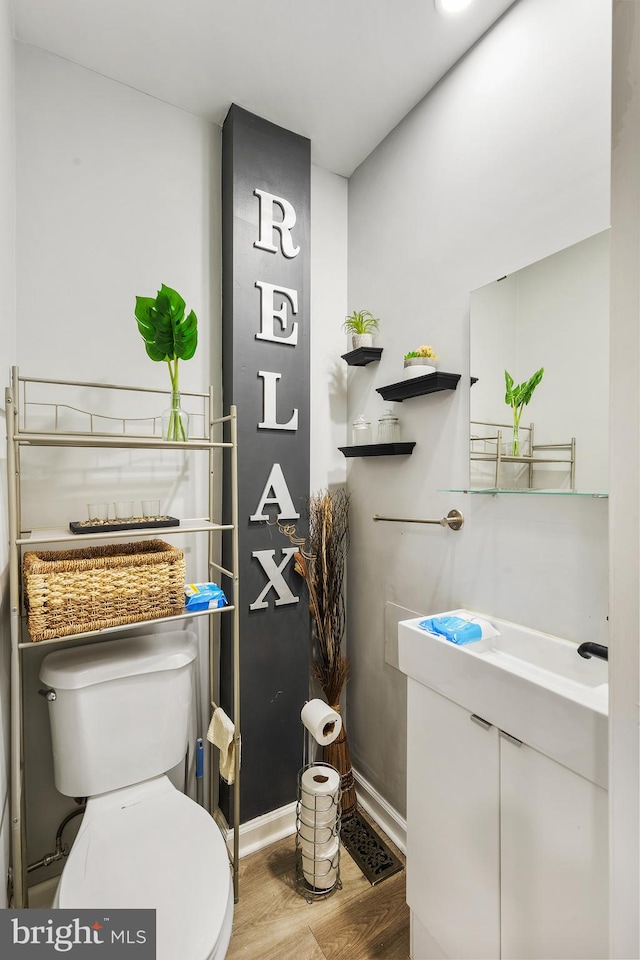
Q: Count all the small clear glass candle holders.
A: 3